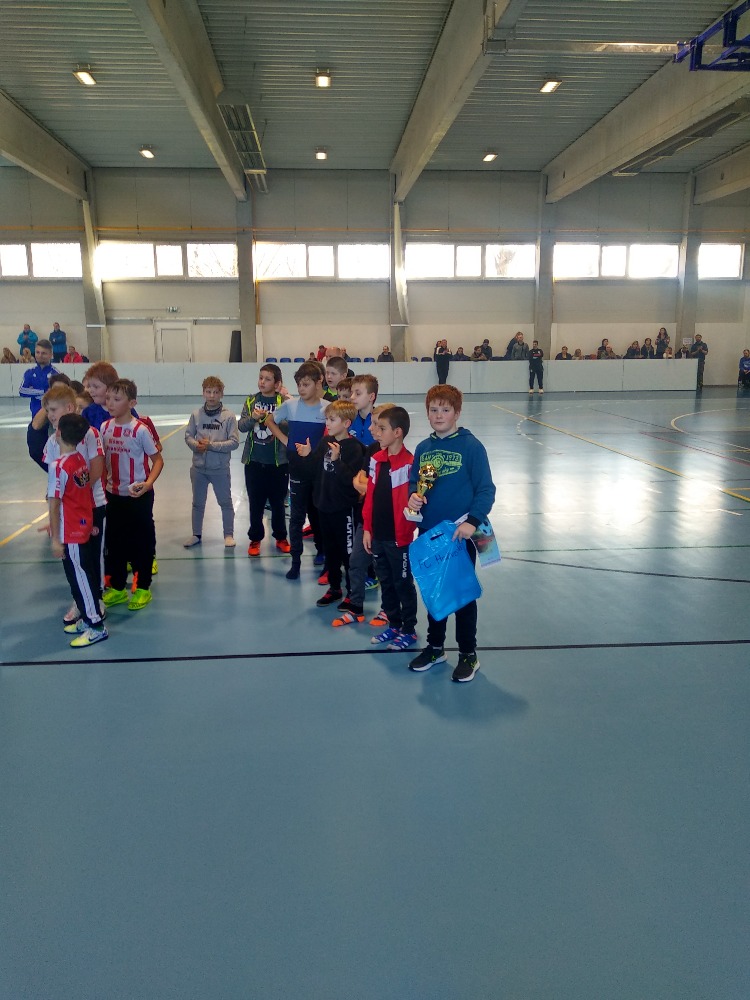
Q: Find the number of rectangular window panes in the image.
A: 15